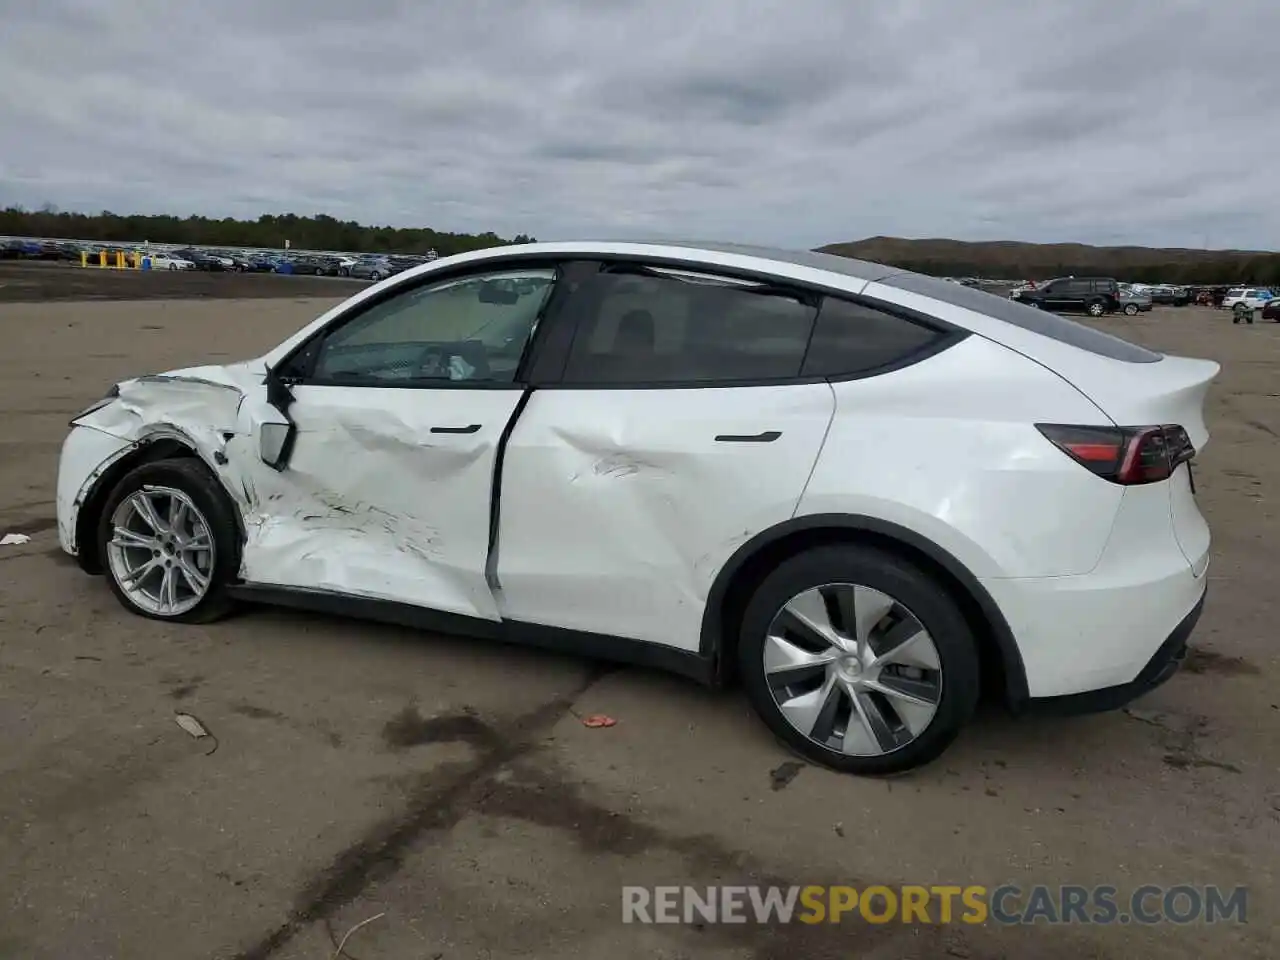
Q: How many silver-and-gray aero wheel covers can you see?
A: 1